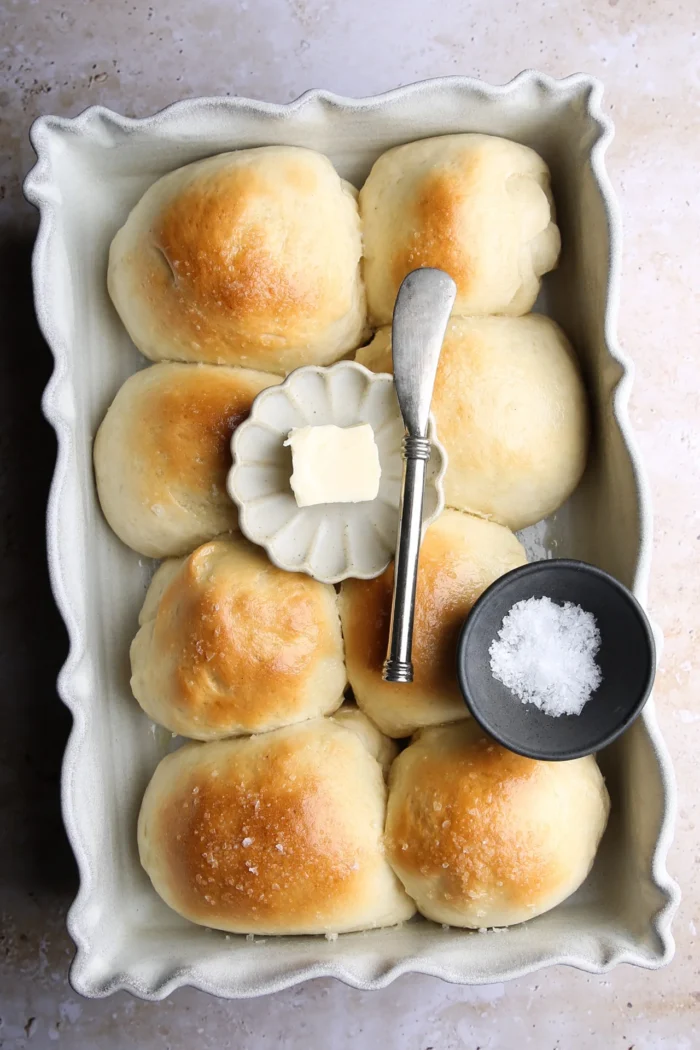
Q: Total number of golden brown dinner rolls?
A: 8